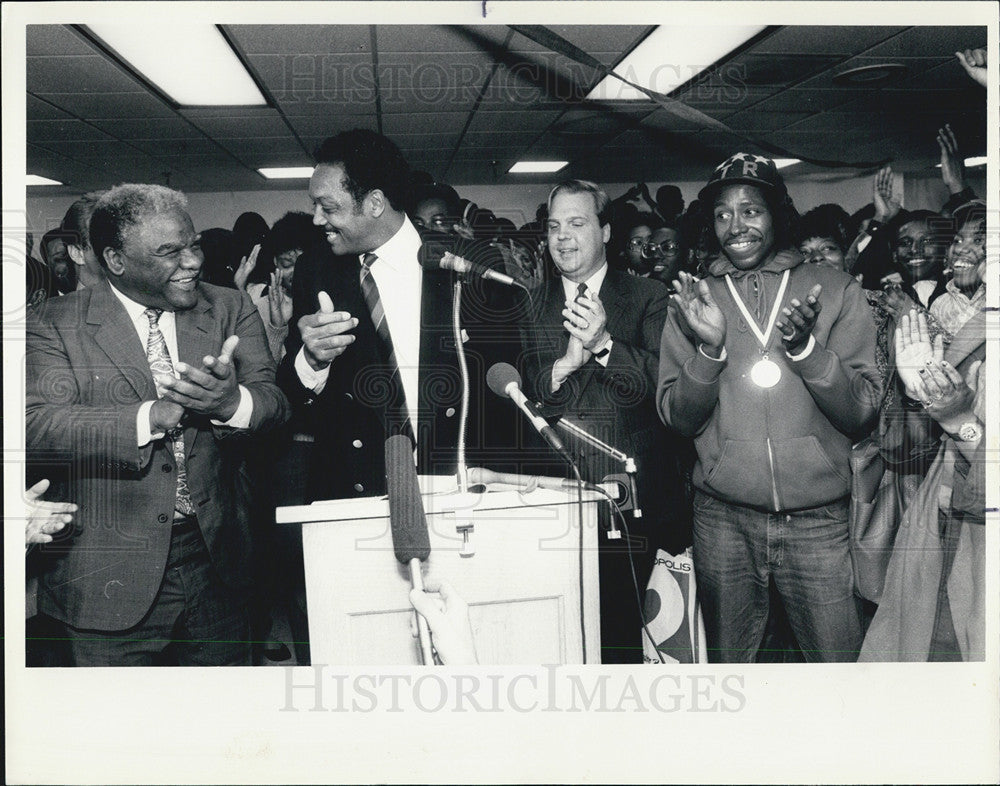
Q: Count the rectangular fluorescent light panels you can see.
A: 7